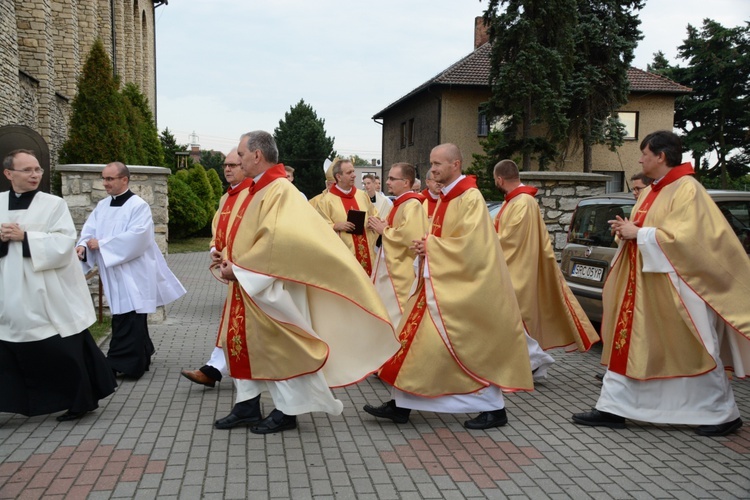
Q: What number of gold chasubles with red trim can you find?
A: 8